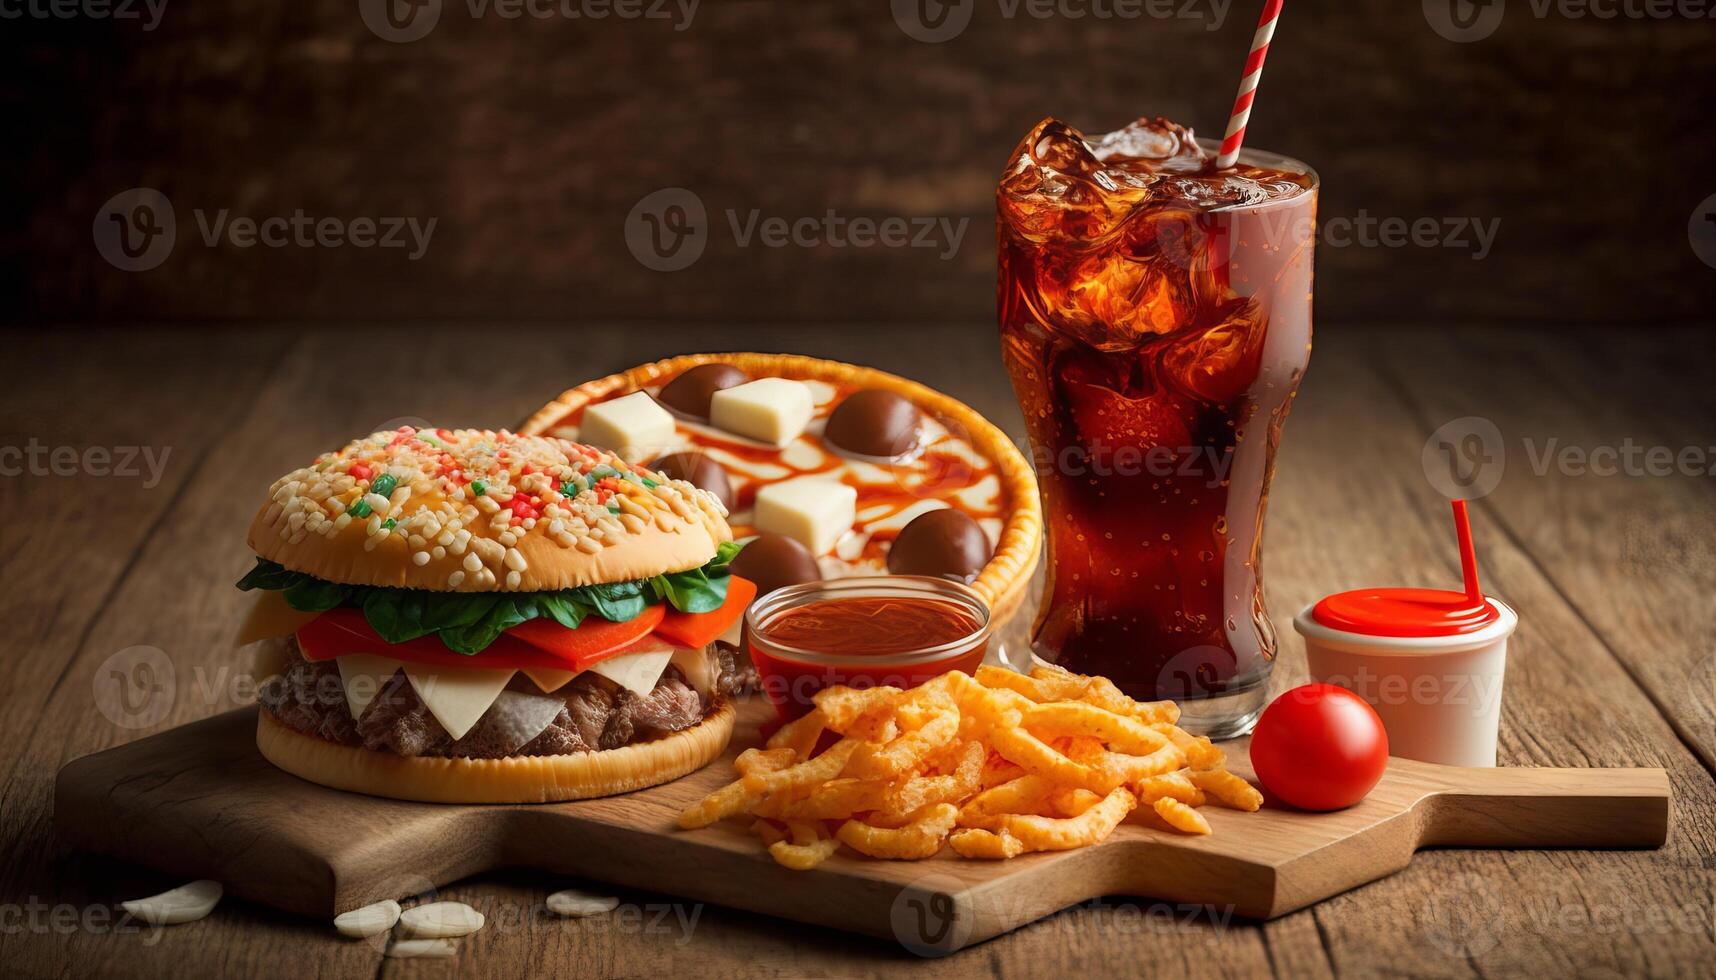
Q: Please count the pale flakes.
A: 5